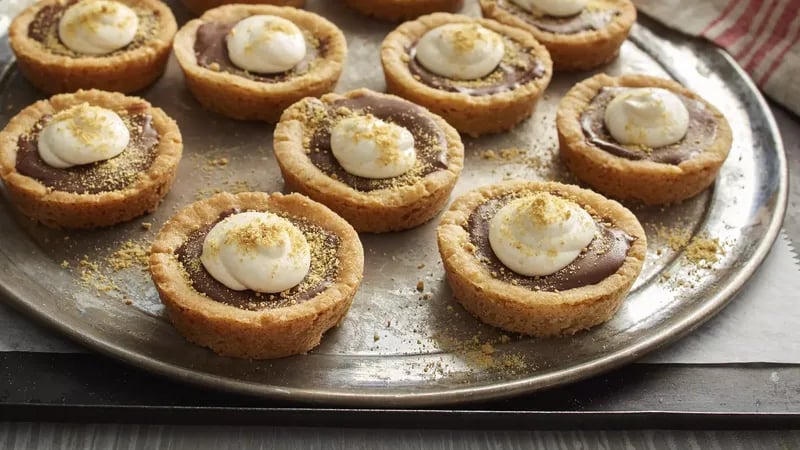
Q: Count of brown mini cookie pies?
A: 11